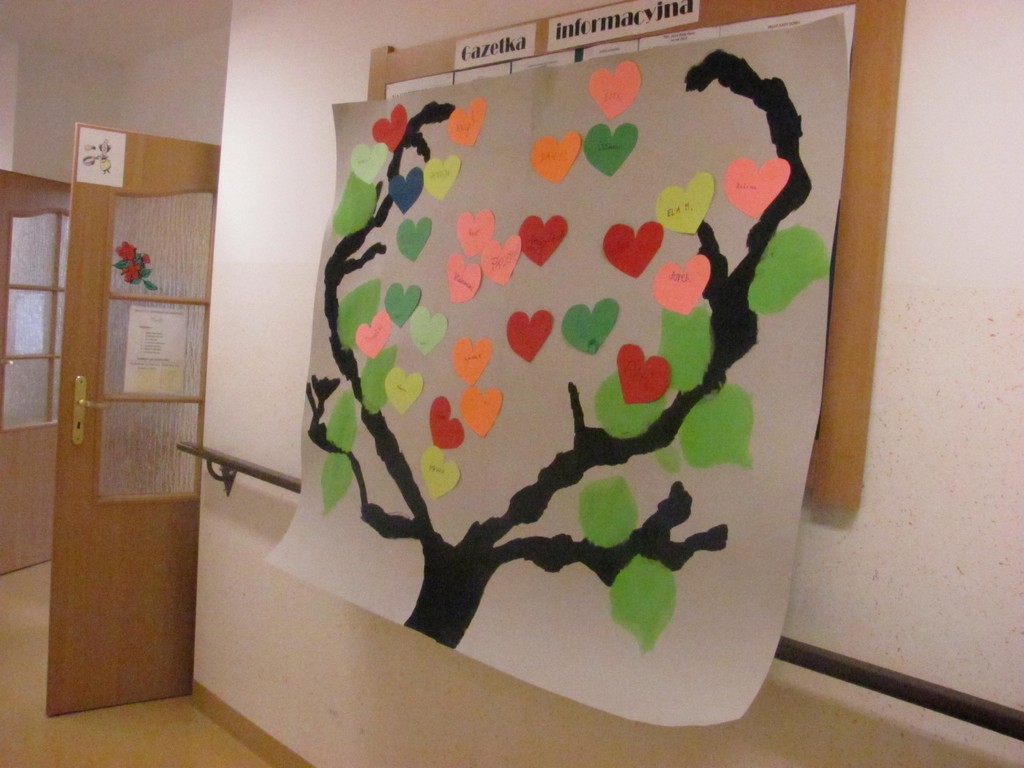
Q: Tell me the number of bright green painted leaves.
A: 11